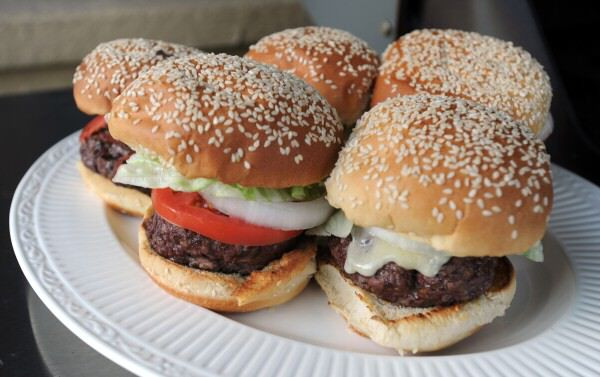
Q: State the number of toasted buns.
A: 5